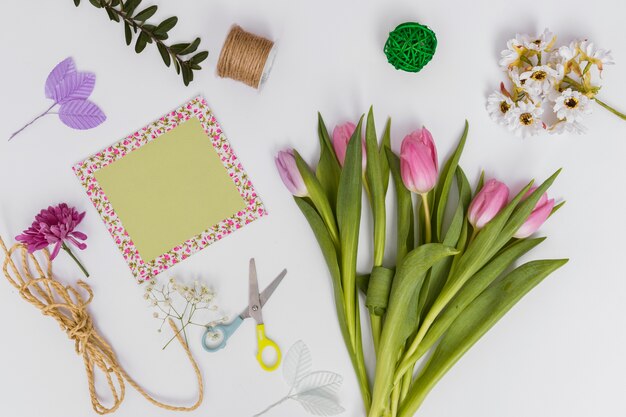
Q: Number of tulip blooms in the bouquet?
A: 5